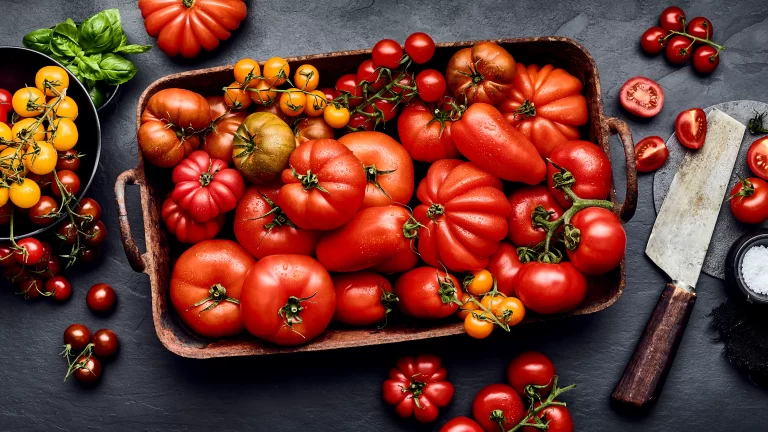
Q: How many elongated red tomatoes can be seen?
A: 2